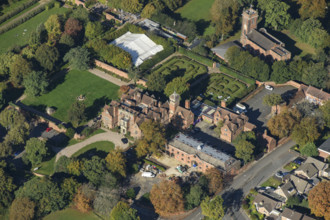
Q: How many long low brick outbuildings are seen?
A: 1